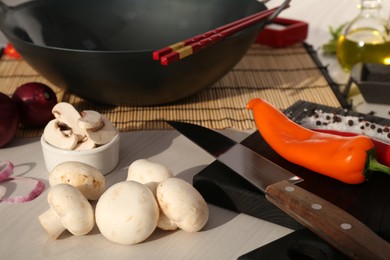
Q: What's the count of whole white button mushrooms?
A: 5